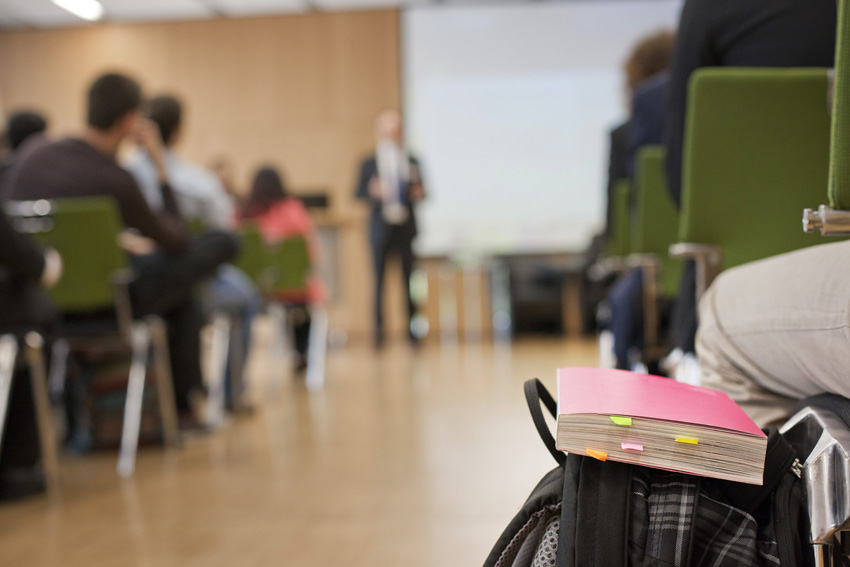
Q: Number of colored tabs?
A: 4